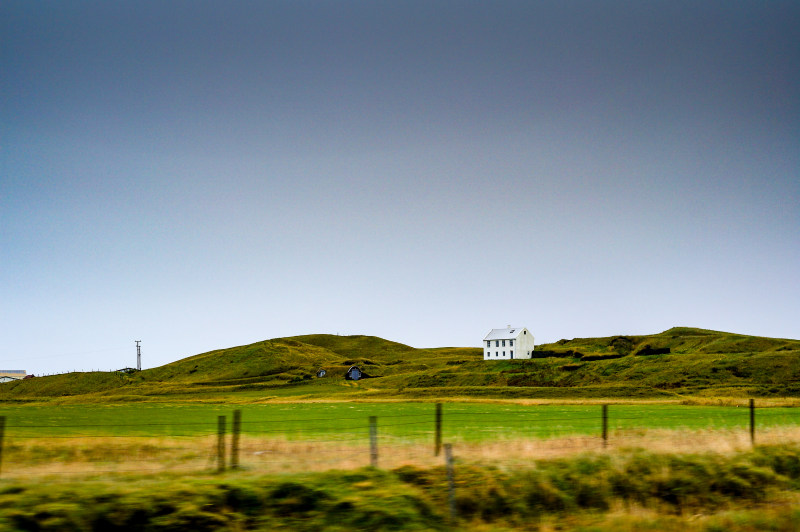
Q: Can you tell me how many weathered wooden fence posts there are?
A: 8